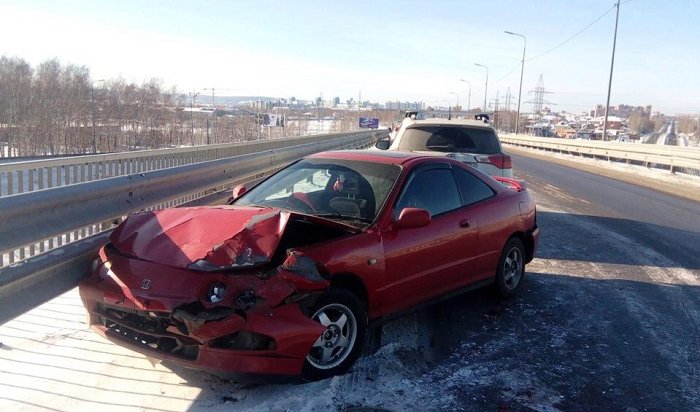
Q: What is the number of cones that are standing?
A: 0